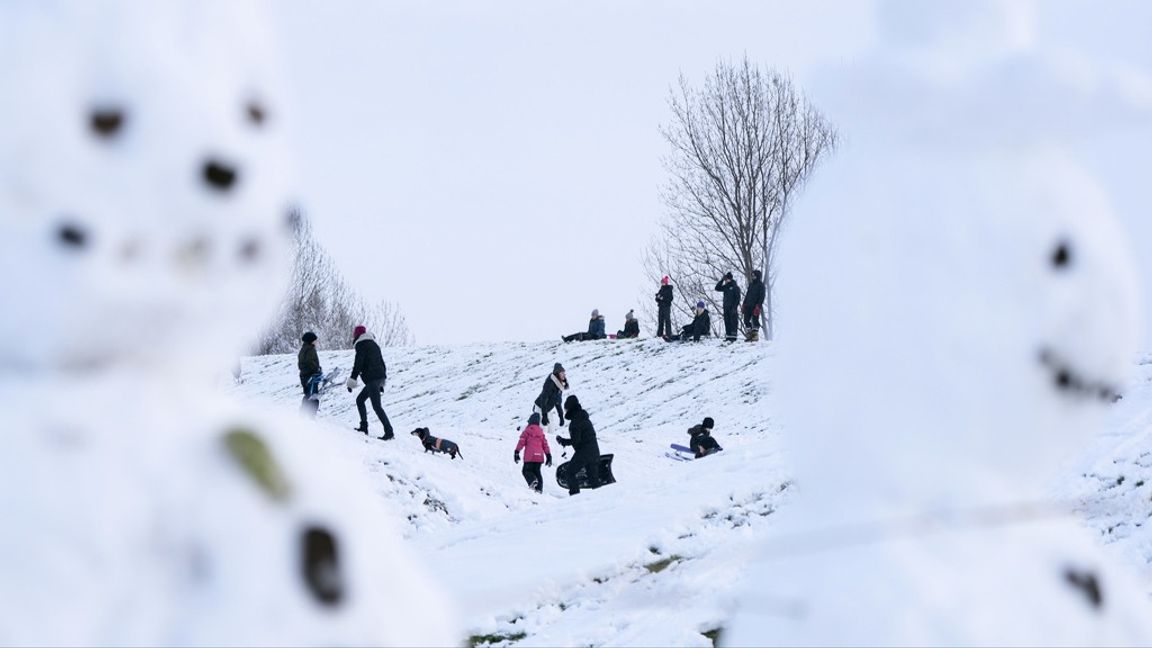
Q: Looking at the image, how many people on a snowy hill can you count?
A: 12